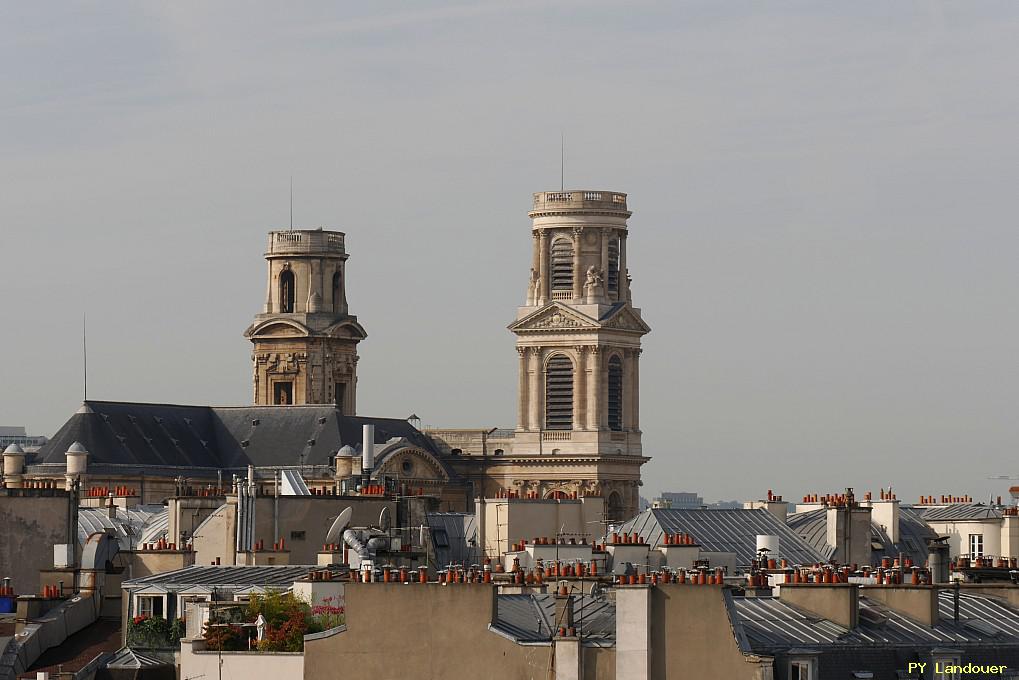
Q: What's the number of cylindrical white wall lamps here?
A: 0